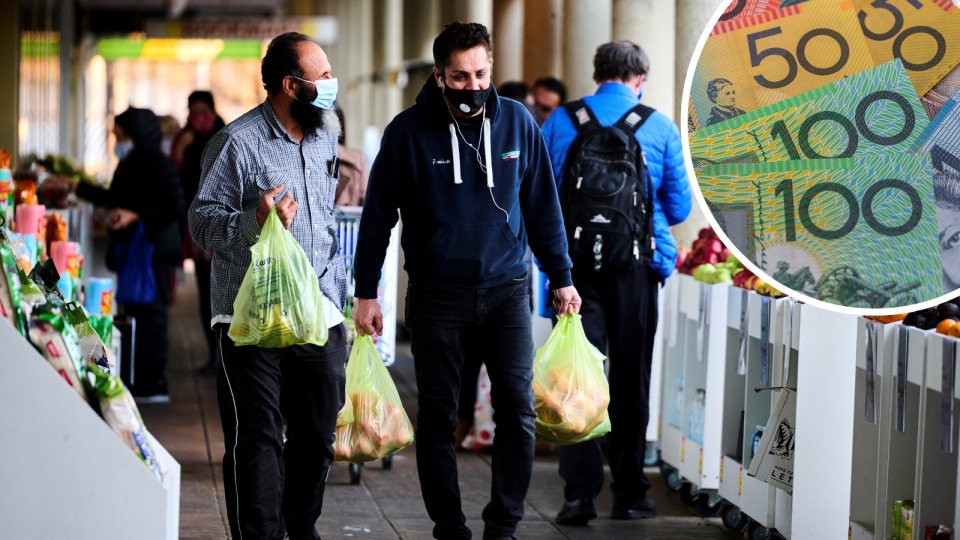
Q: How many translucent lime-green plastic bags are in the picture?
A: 3